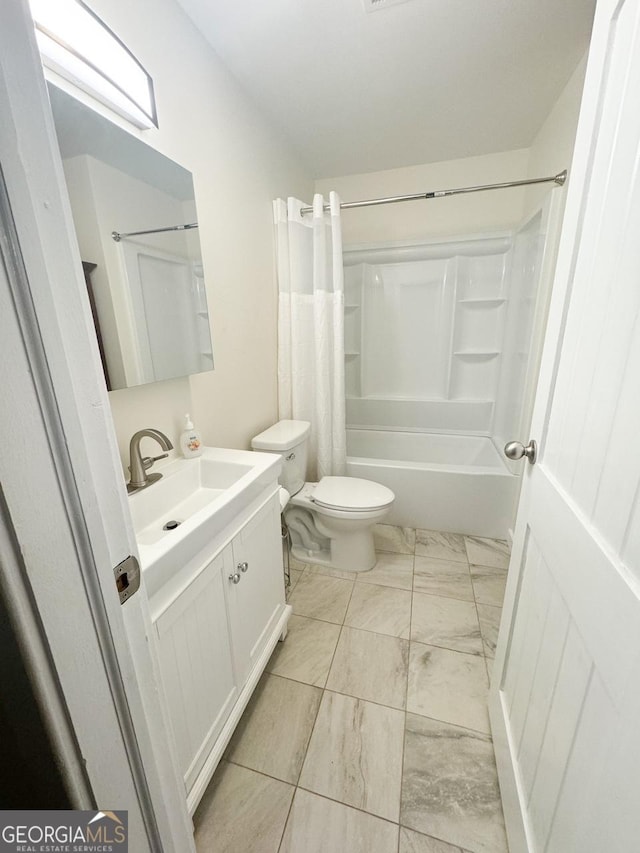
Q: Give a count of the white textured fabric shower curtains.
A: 1